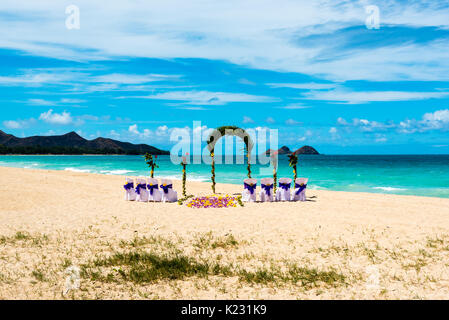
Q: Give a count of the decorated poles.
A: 4